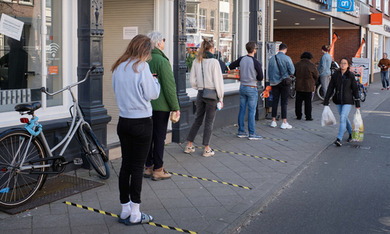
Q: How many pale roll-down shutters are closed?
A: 1